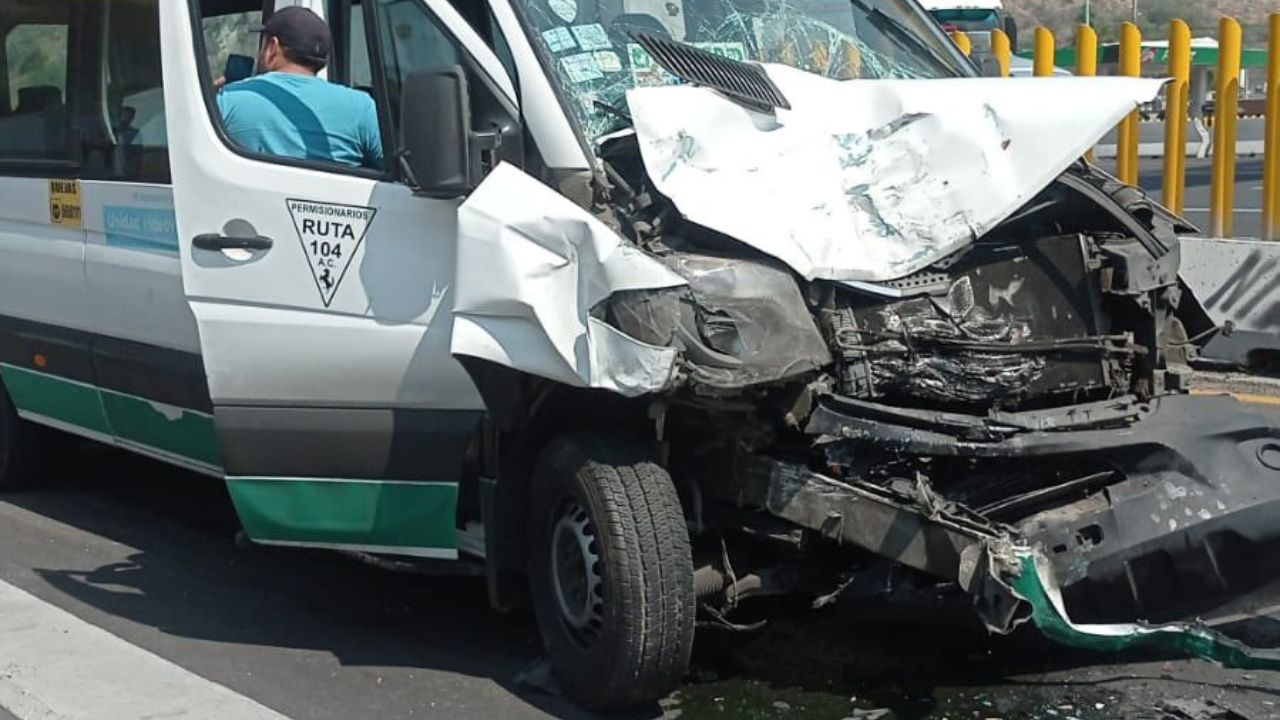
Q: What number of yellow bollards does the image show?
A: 8